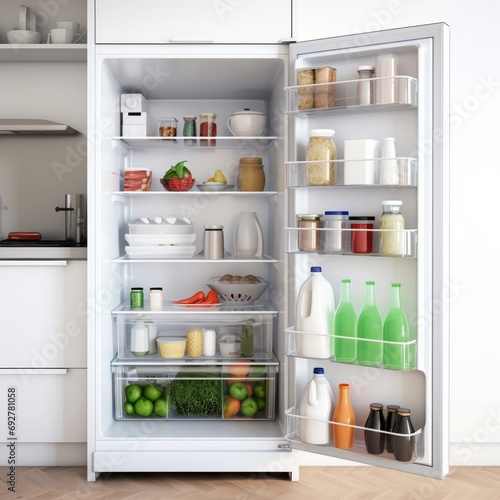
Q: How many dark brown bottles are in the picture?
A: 3